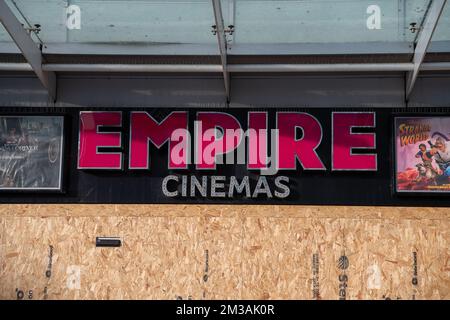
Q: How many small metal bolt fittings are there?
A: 4